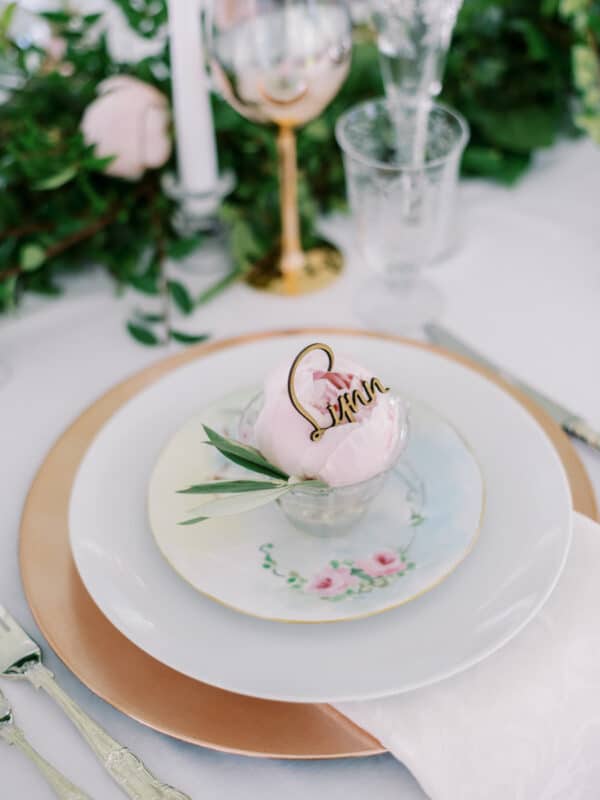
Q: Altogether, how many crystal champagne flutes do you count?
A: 1